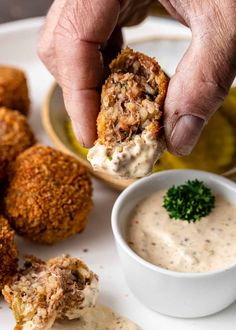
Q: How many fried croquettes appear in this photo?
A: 6